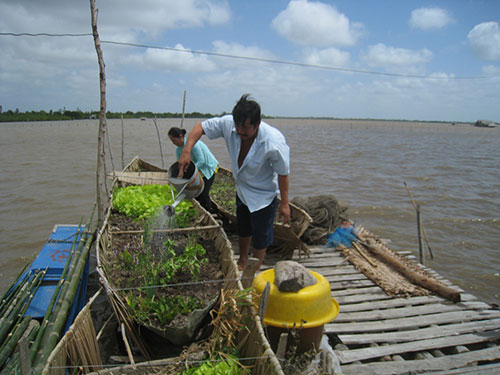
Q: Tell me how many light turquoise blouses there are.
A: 1